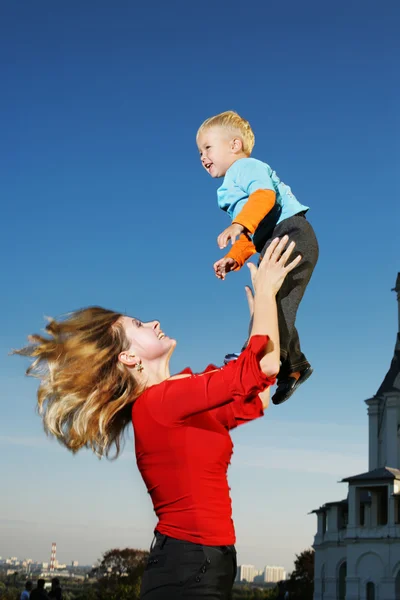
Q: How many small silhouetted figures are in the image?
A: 3